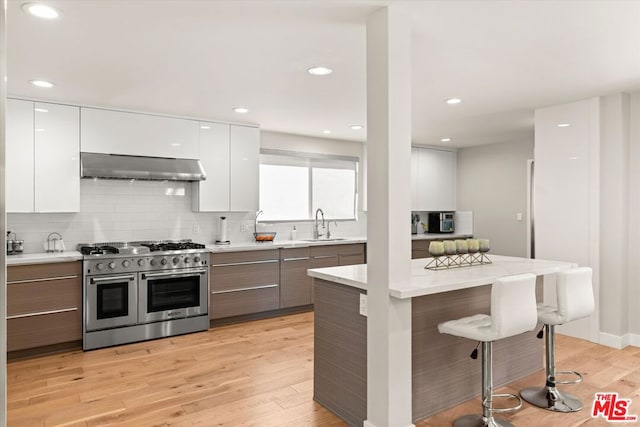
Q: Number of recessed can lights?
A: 8